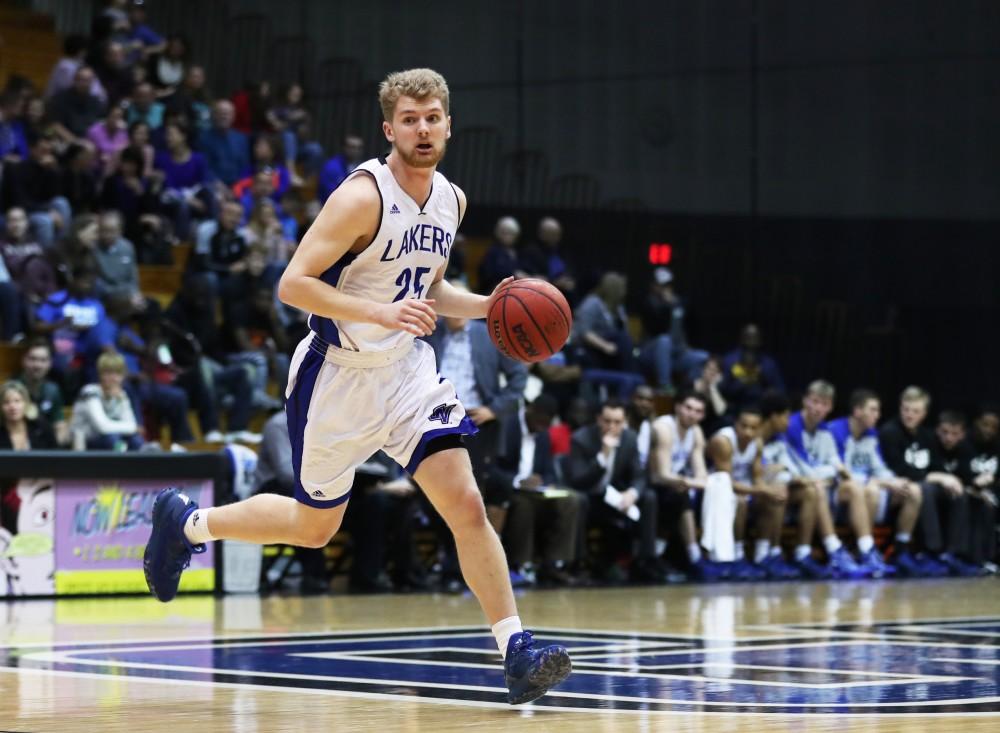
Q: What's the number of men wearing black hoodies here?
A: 3